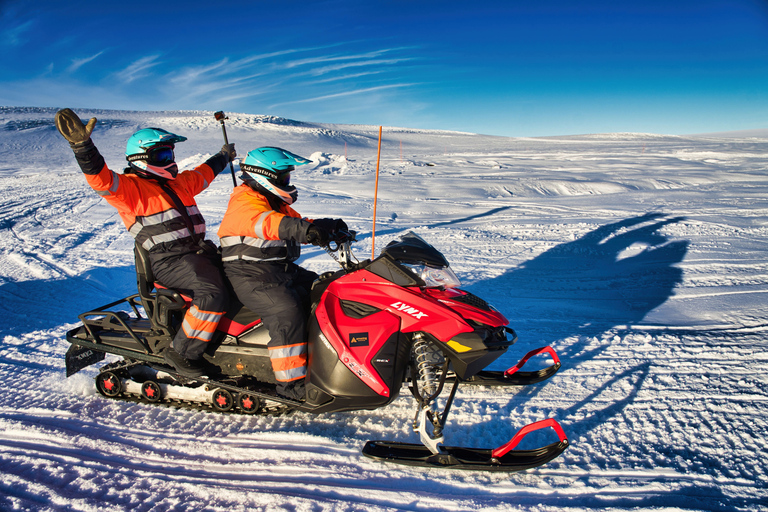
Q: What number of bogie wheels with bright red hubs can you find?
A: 4